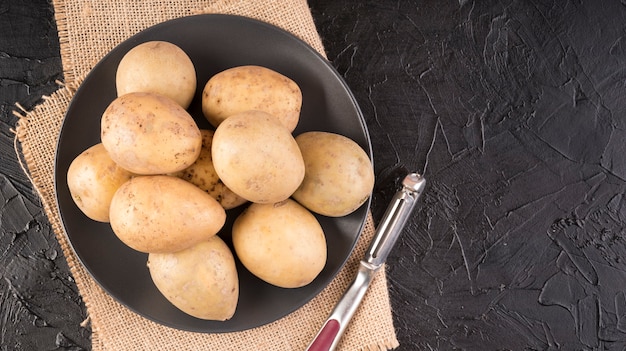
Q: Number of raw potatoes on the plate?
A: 10